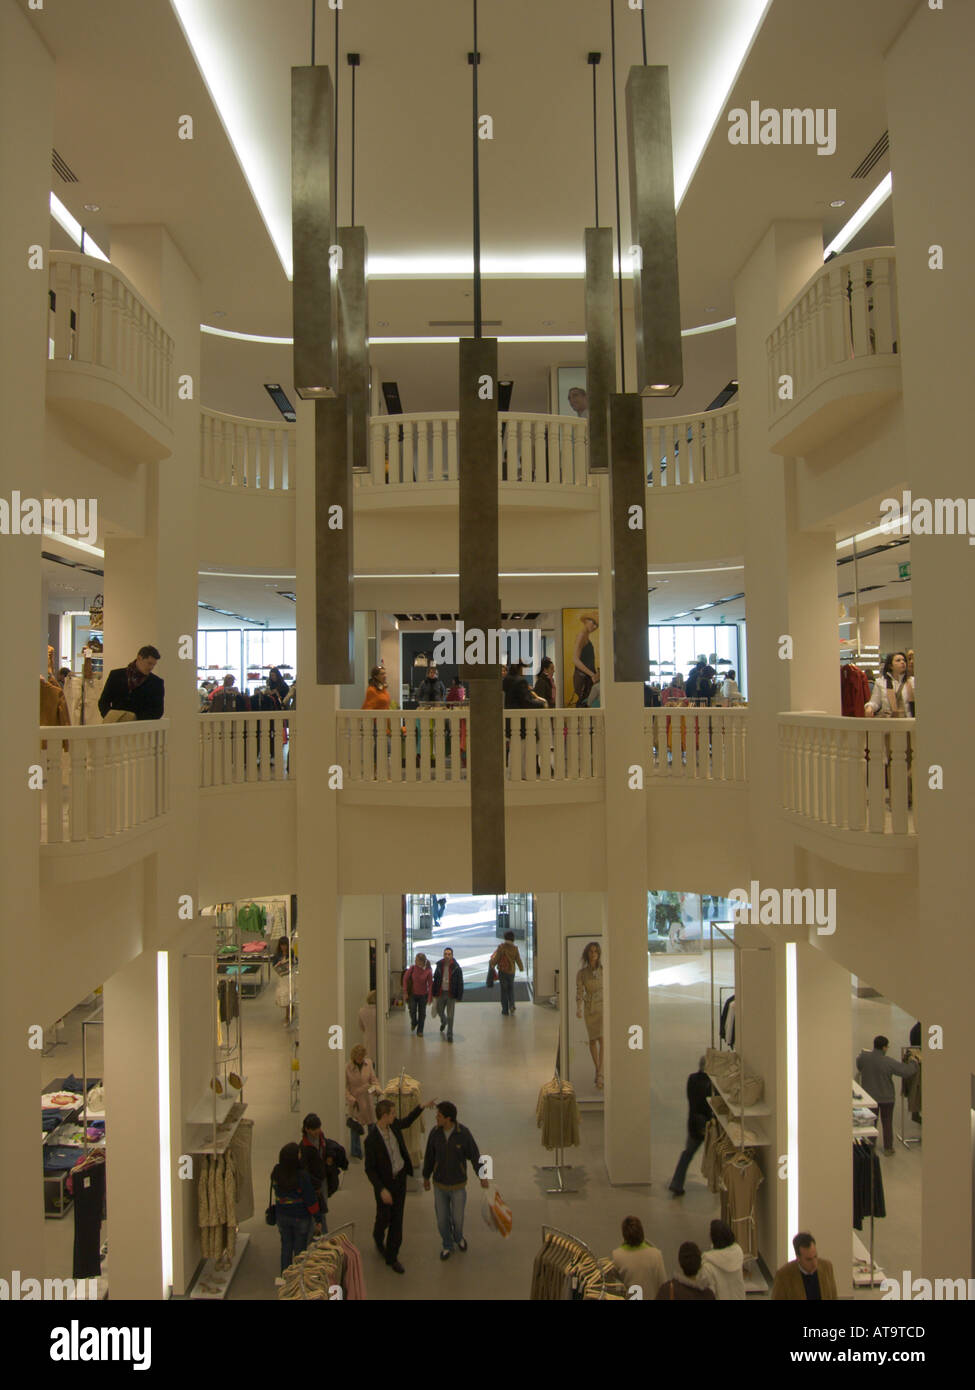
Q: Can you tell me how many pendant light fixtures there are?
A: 8